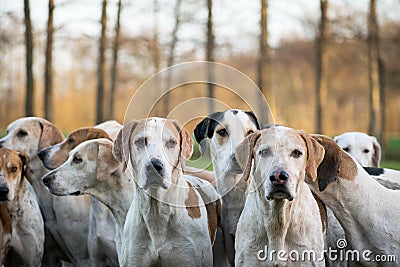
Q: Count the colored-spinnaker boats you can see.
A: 0